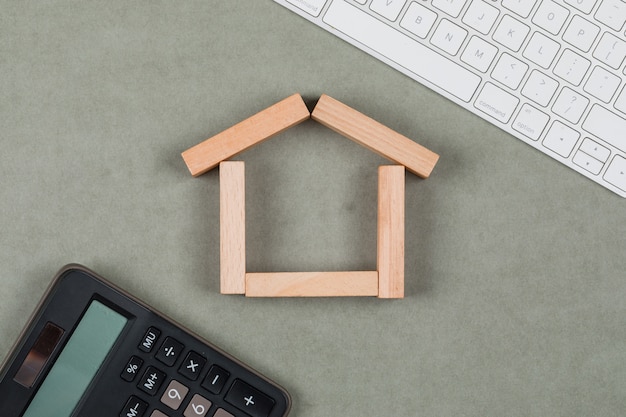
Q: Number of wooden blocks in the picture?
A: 5